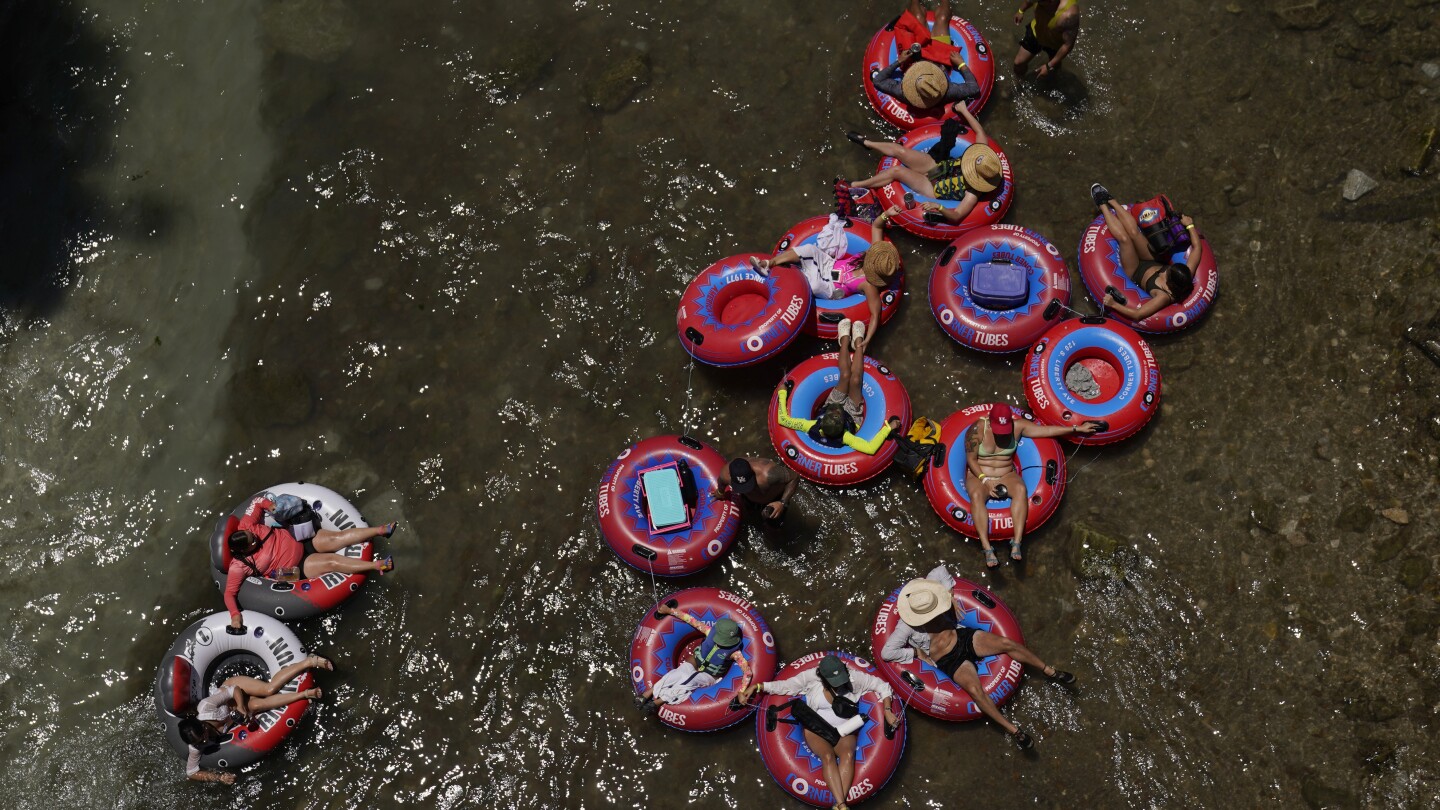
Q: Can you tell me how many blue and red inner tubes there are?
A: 13